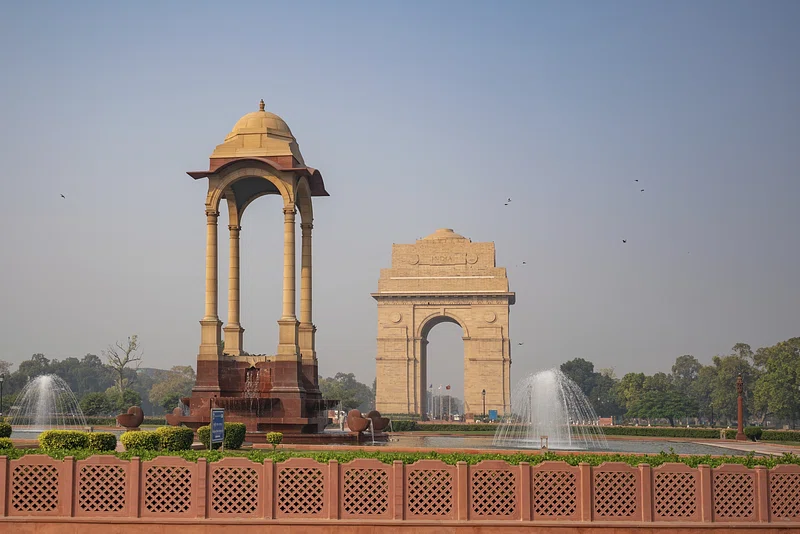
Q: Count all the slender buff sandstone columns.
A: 4